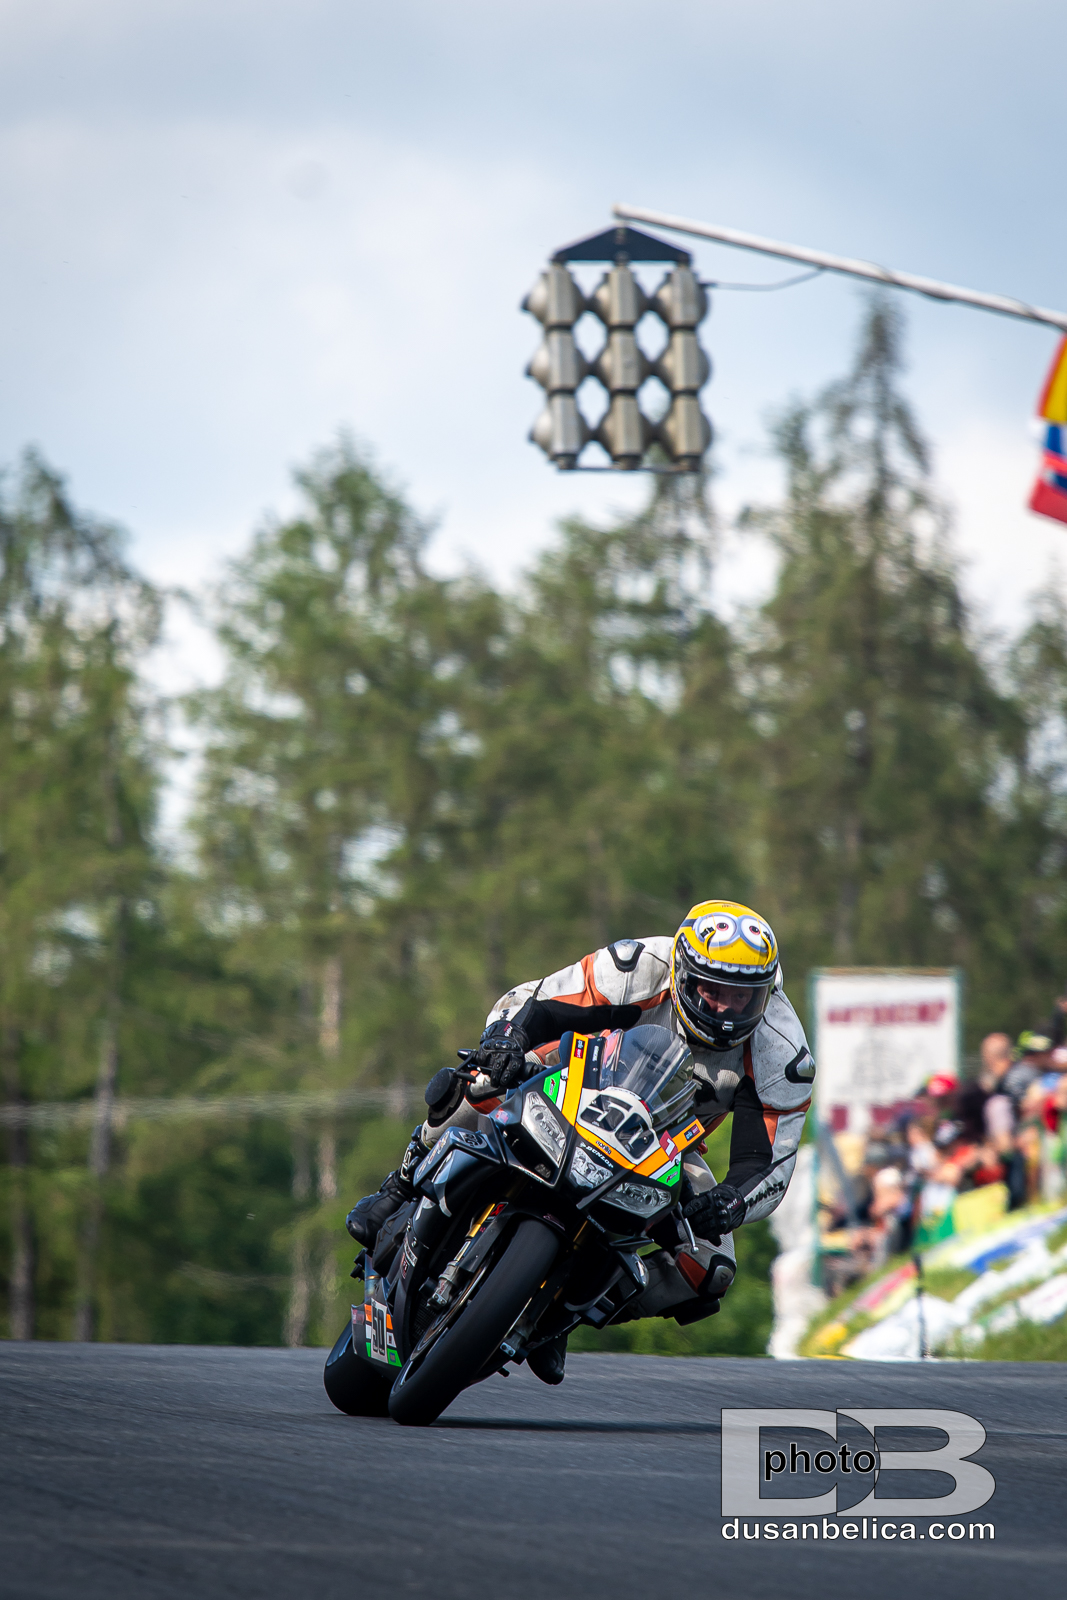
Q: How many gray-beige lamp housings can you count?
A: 9